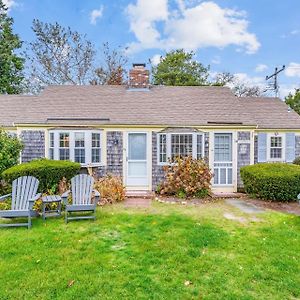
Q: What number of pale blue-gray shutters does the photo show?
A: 2